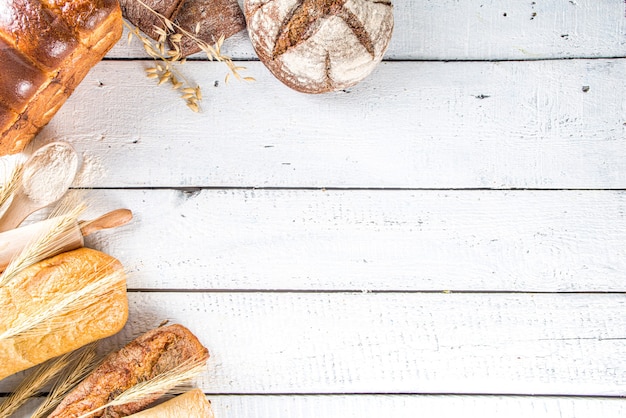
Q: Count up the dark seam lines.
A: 4